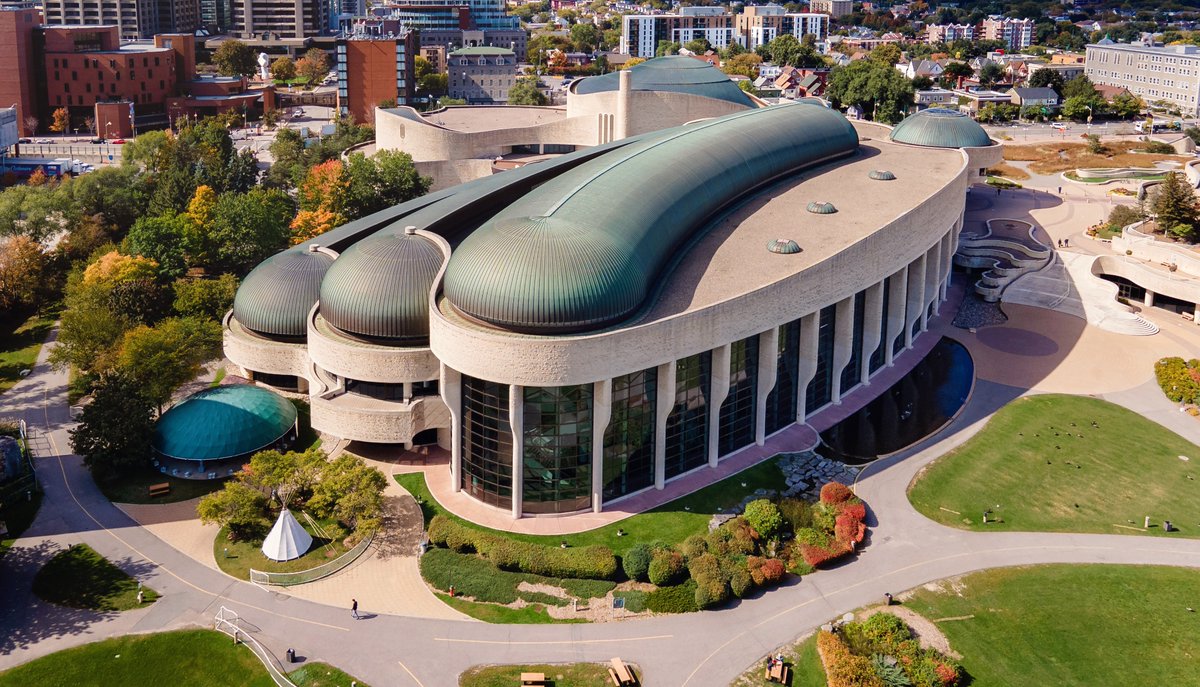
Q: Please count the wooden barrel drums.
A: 0